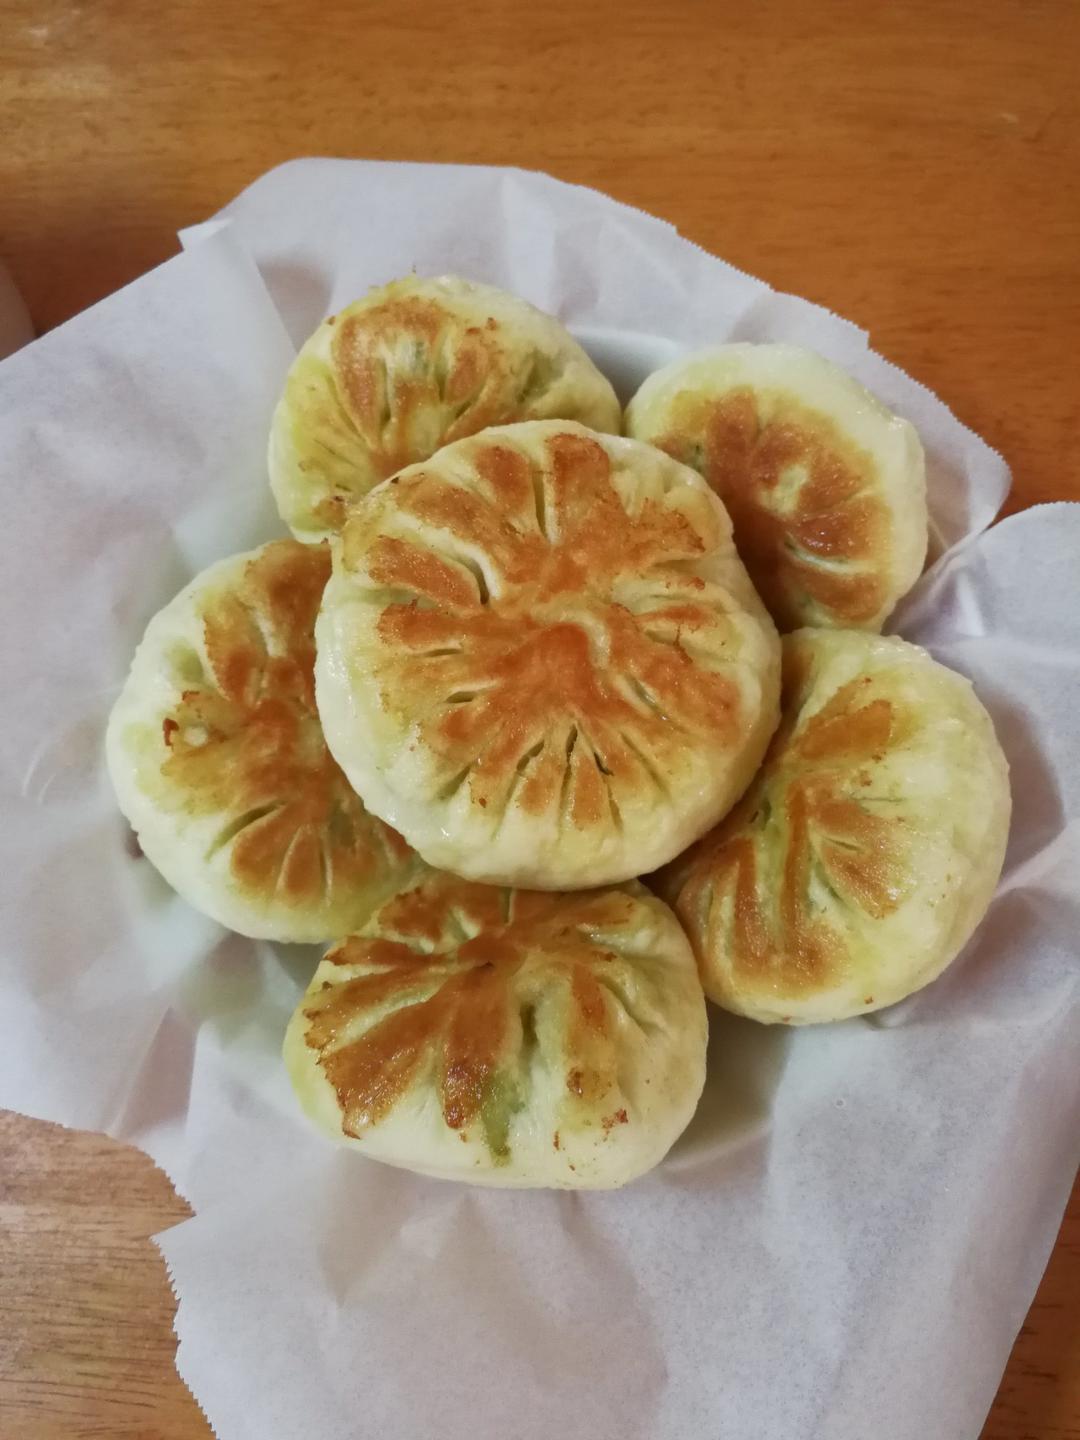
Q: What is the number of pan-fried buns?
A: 6